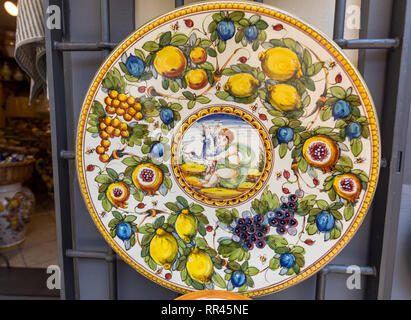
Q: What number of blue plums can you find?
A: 12